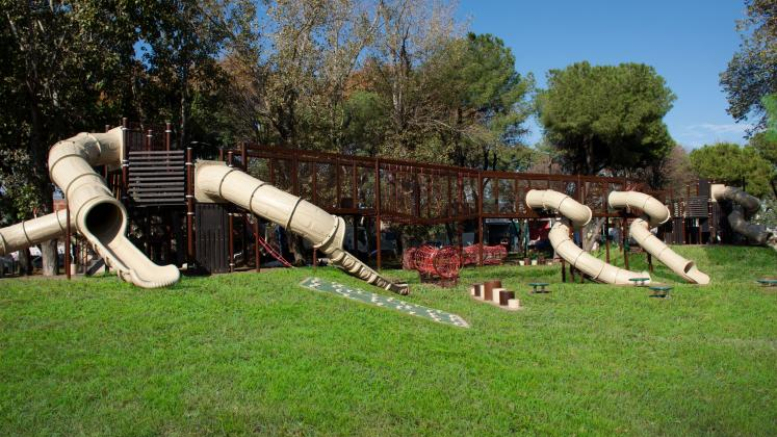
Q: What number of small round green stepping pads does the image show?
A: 4